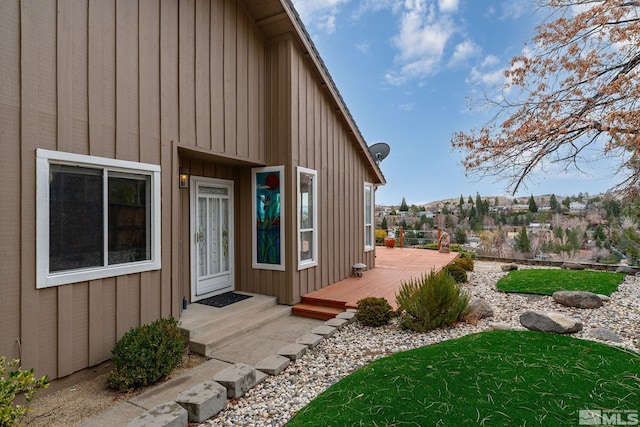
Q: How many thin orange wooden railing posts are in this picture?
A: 2